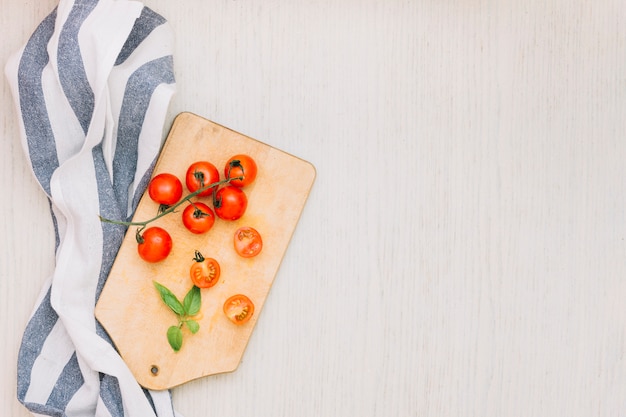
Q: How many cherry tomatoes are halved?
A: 3